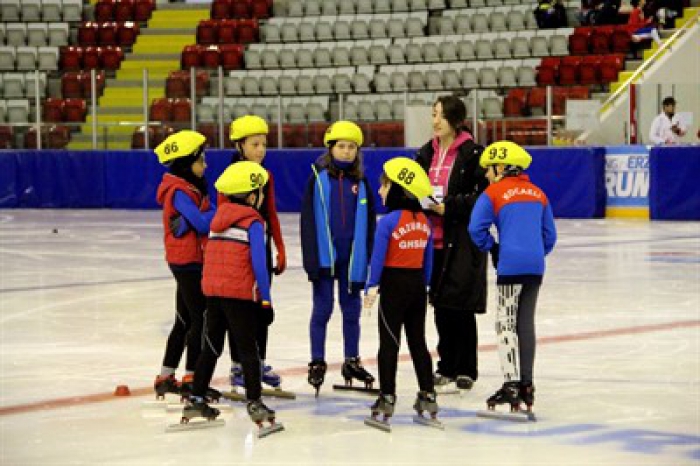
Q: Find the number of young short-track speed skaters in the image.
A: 6